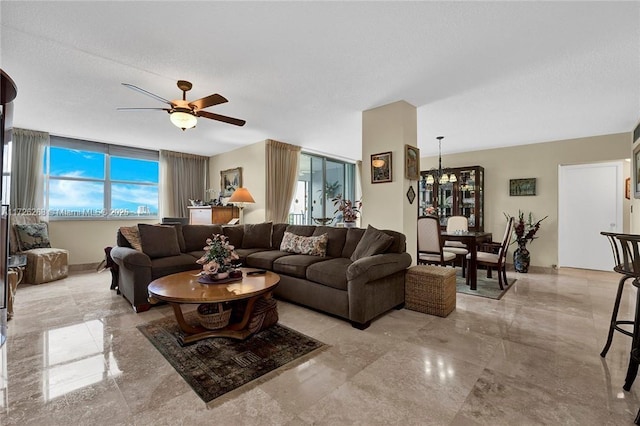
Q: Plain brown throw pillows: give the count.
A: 3